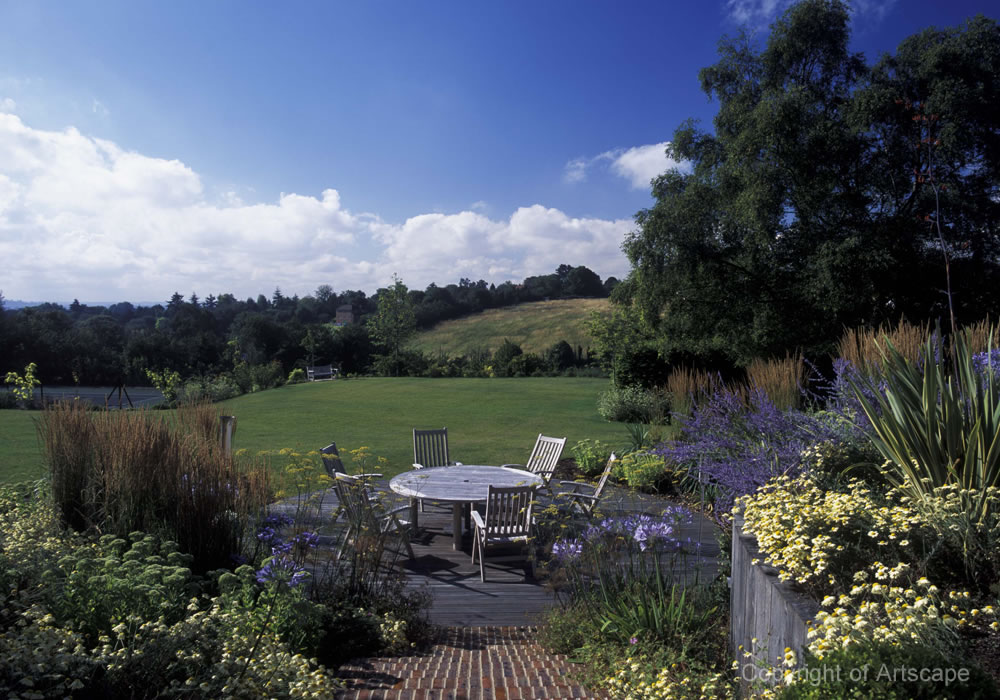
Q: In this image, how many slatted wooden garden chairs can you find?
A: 6